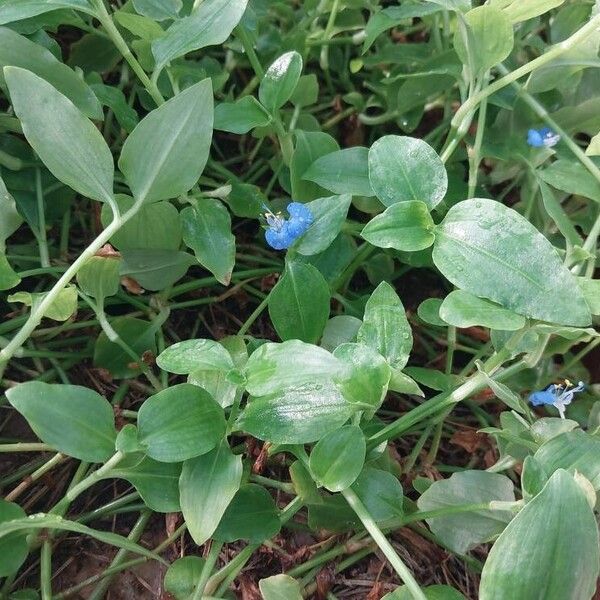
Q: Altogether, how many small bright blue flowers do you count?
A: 3